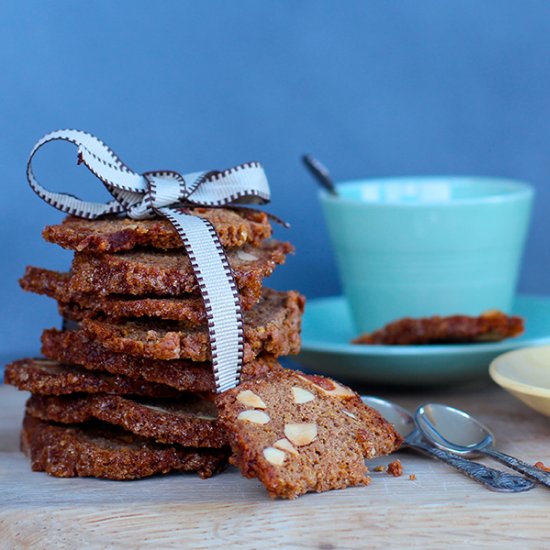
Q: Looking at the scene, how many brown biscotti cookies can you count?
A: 10